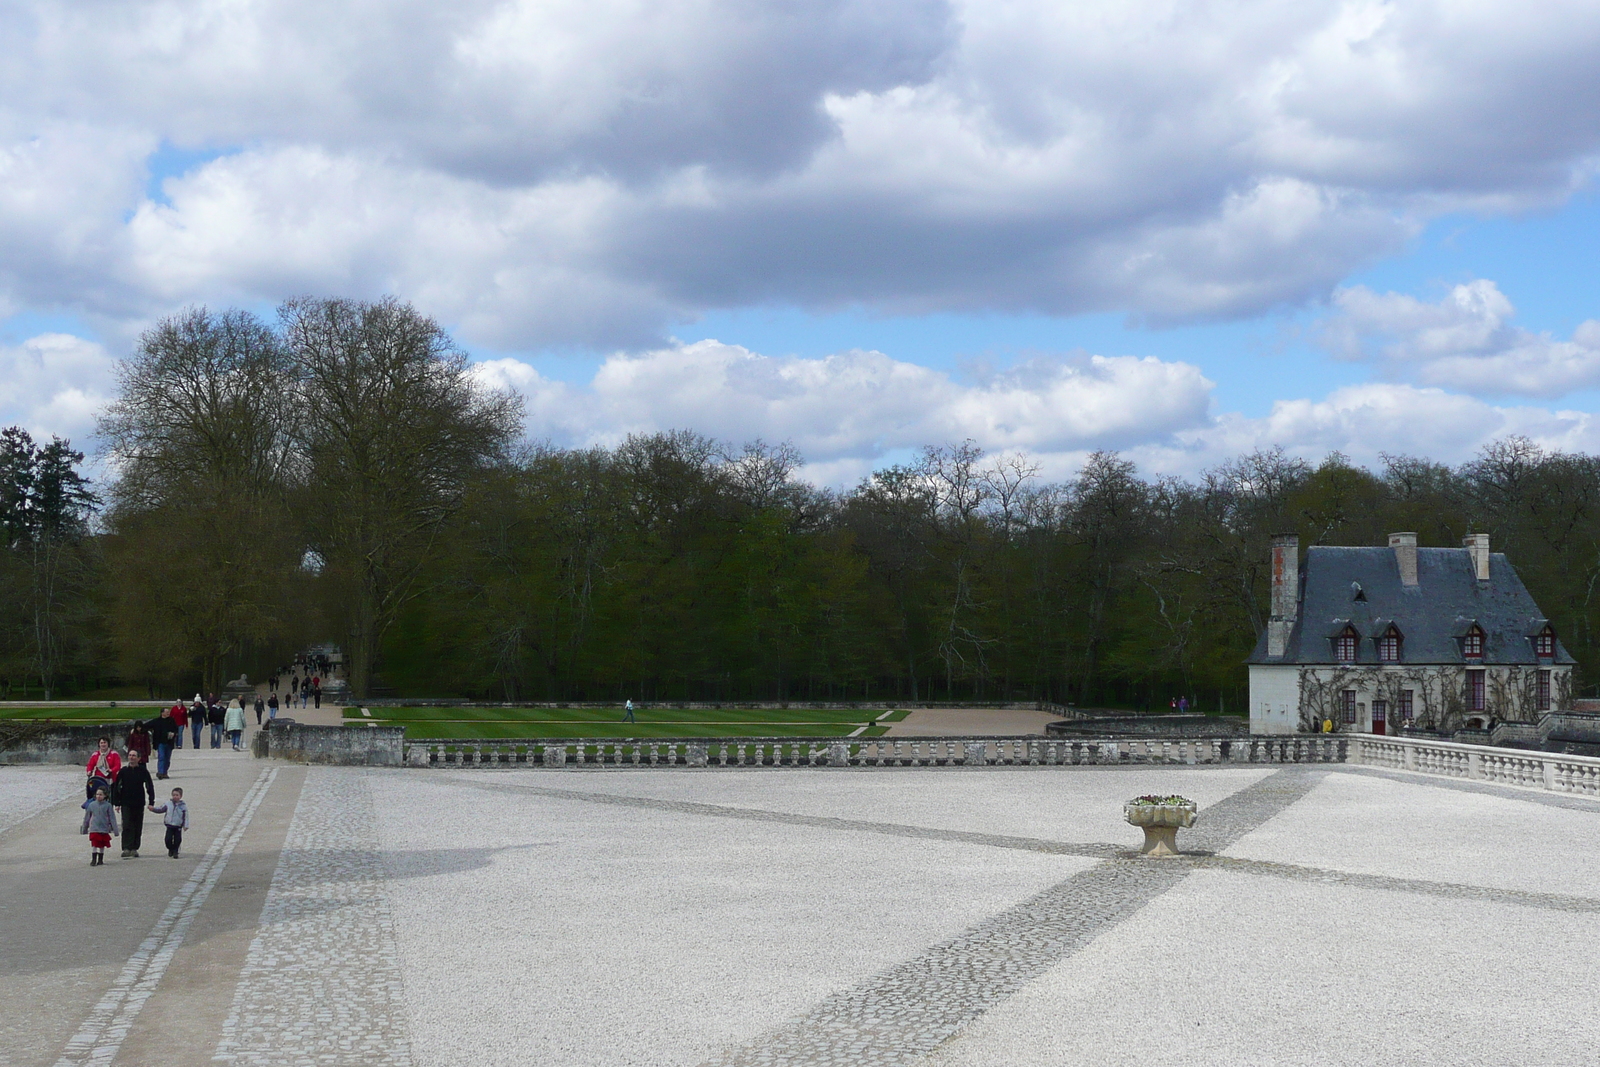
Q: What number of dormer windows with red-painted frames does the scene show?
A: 4